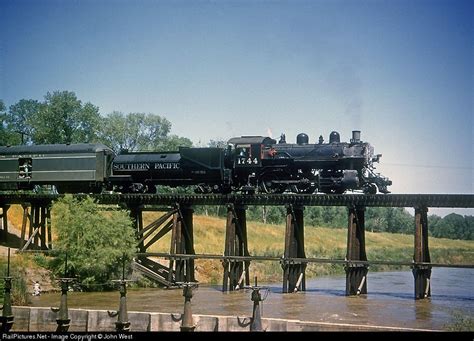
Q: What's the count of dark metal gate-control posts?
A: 5